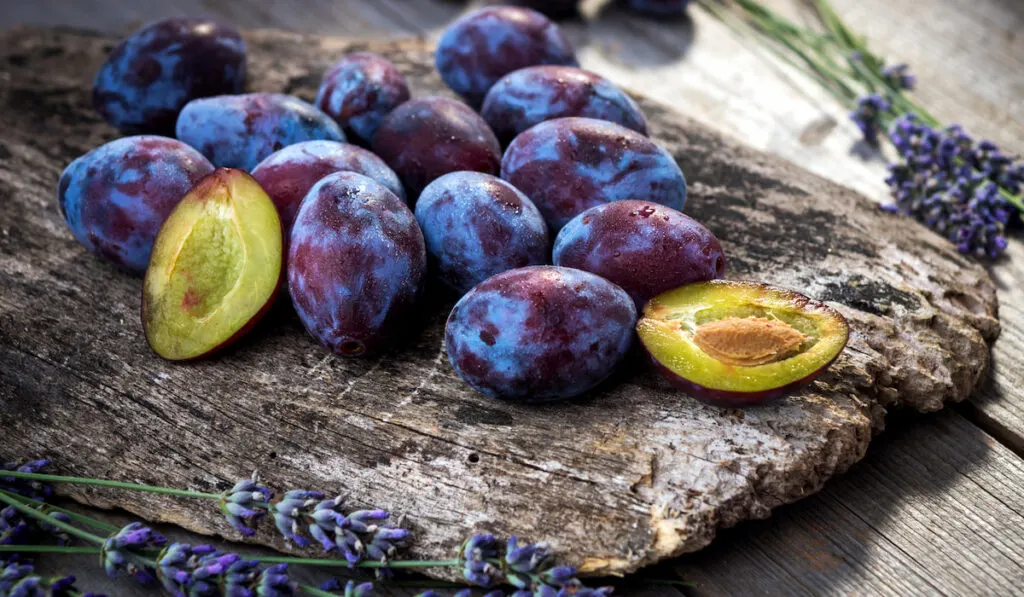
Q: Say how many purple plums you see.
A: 13